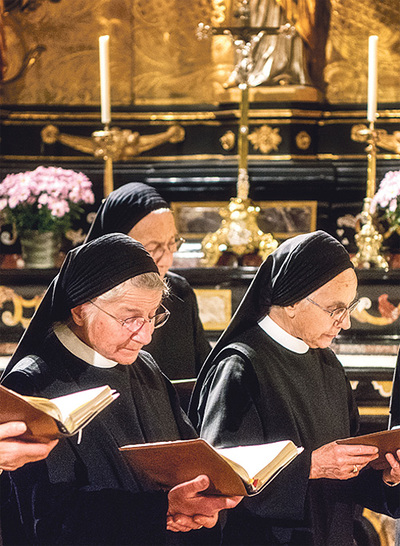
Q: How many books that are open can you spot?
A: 3